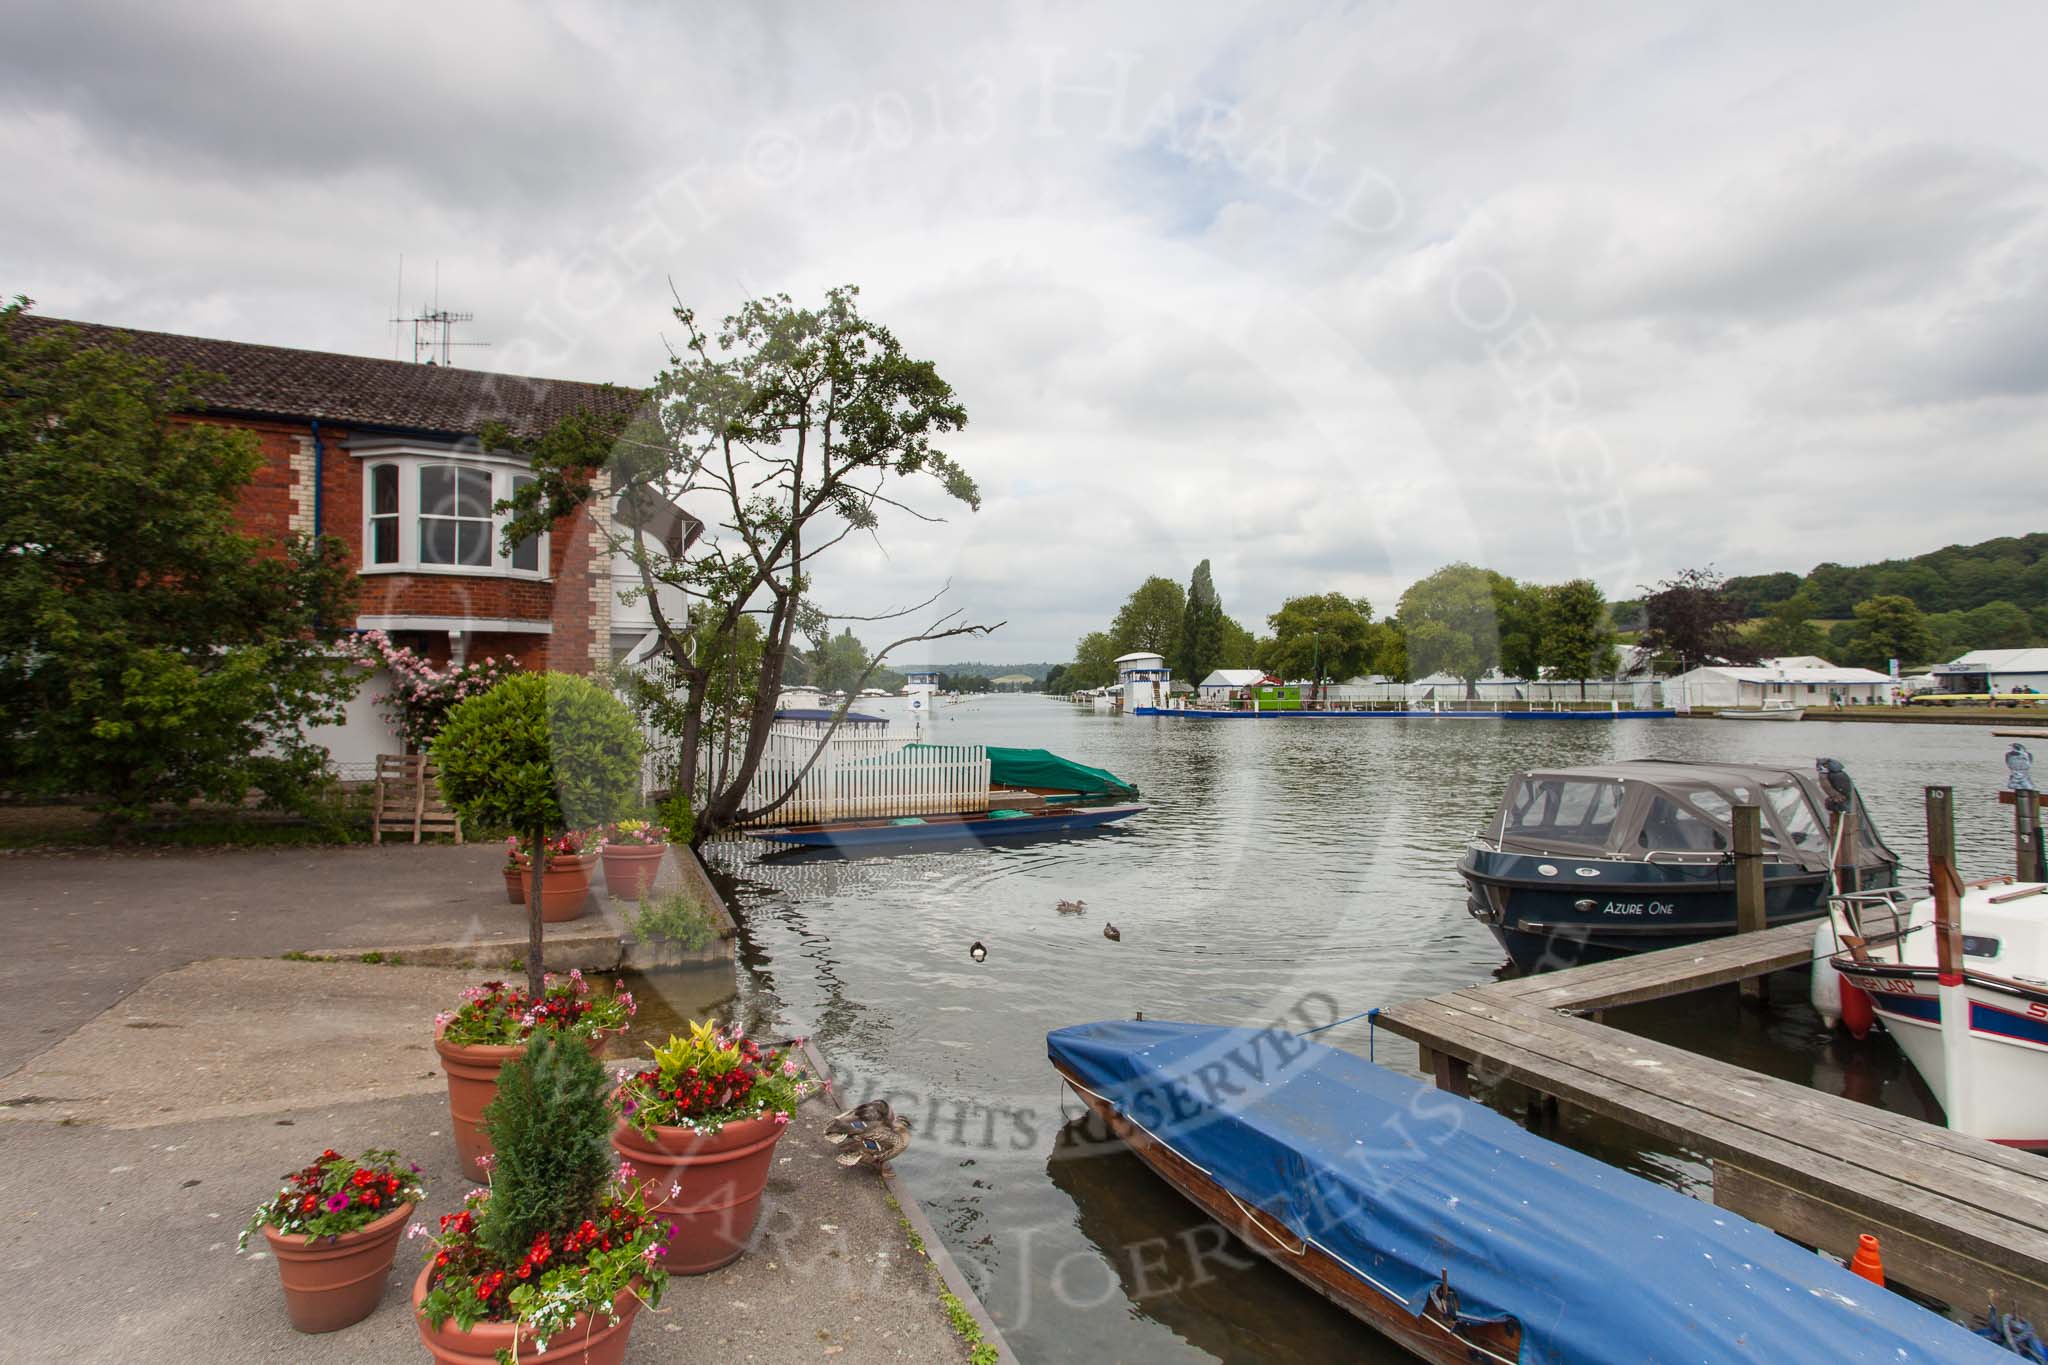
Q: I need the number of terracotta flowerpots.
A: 7